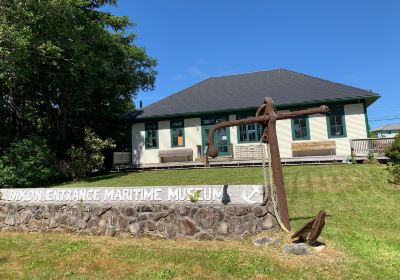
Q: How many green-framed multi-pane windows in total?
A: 5